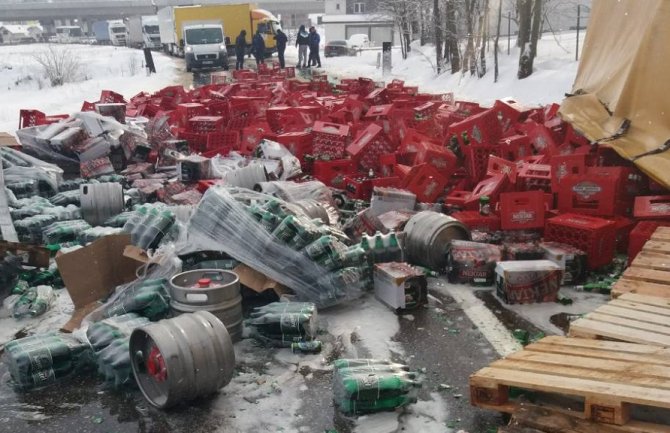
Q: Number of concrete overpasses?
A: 1